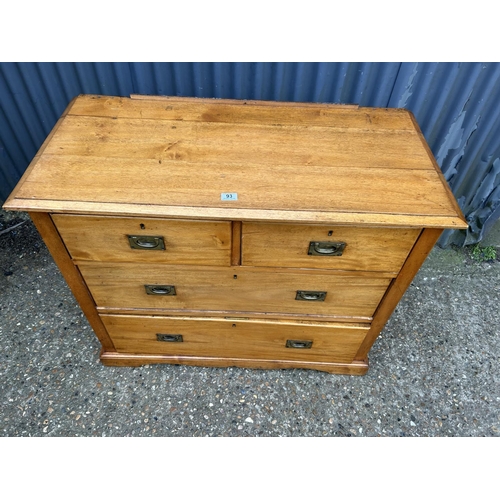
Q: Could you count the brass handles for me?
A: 6